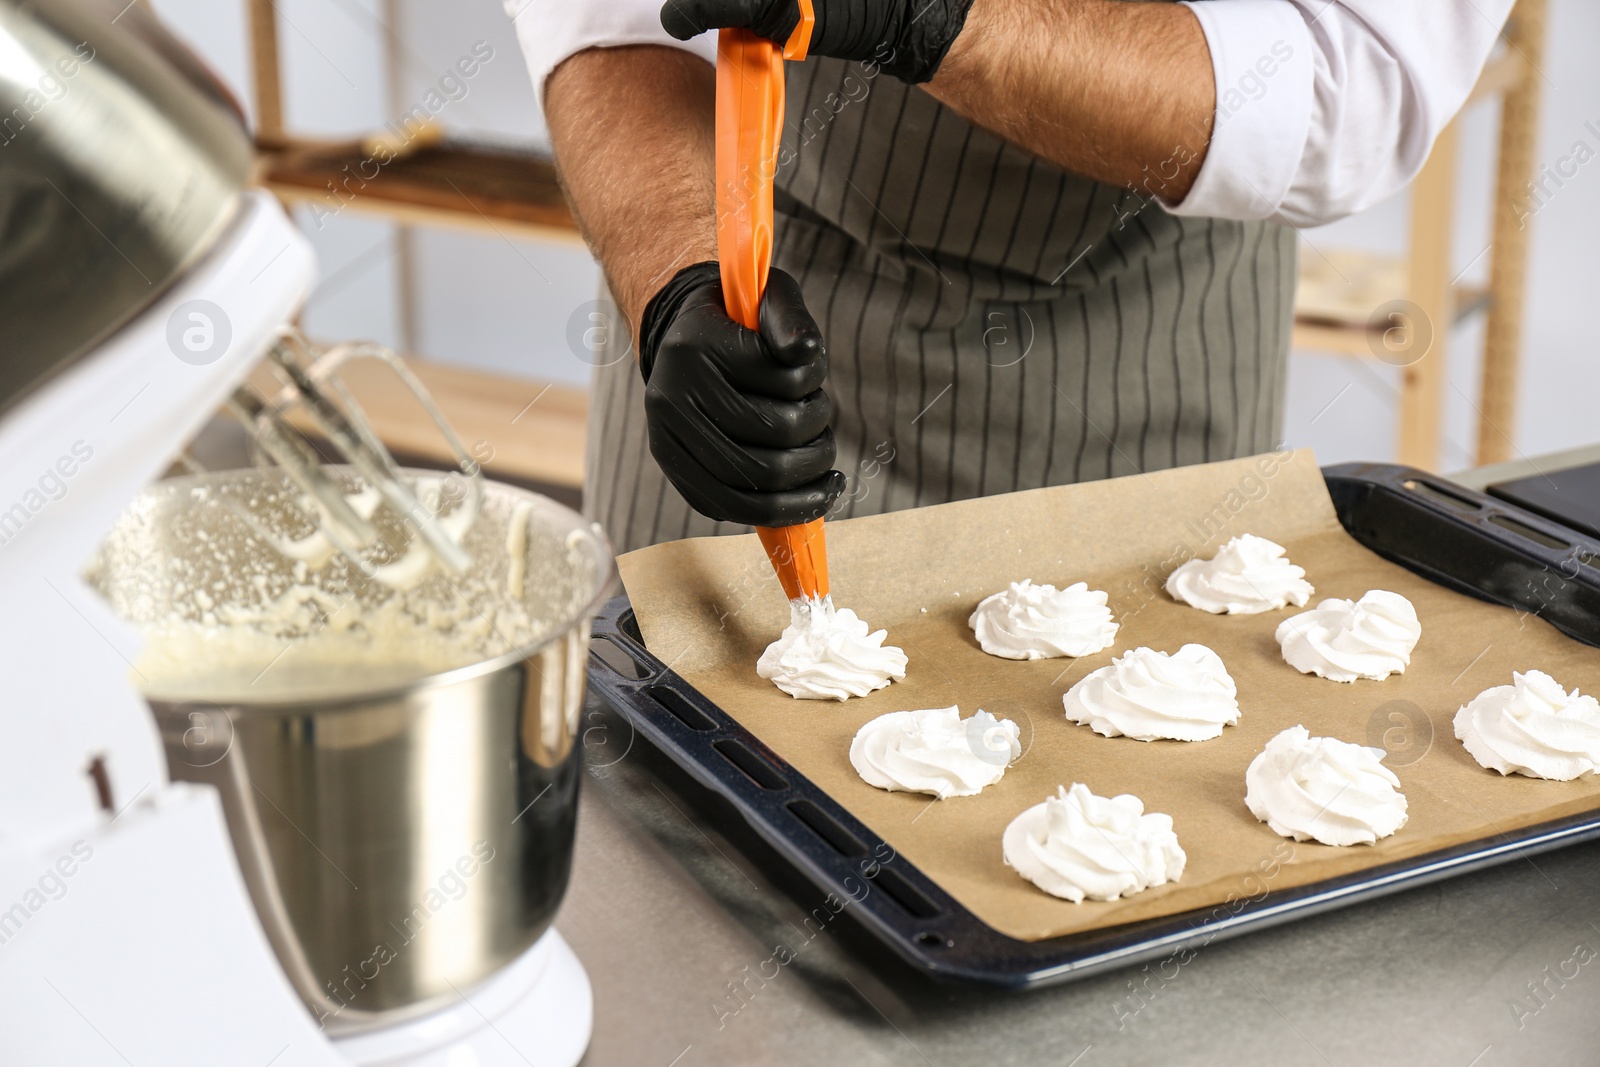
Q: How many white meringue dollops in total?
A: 9